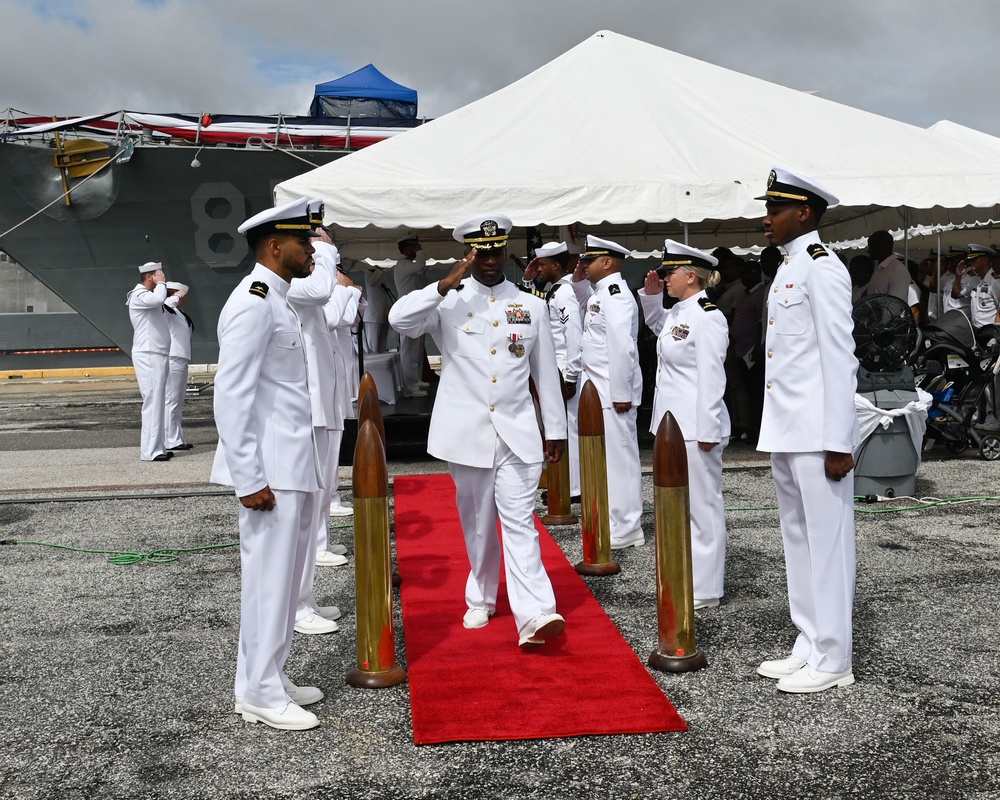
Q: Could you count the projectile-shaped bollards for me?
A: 6